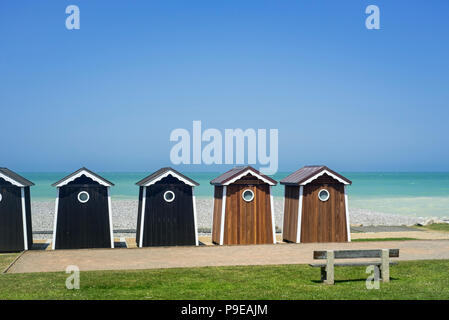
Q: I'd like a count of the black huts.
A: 3